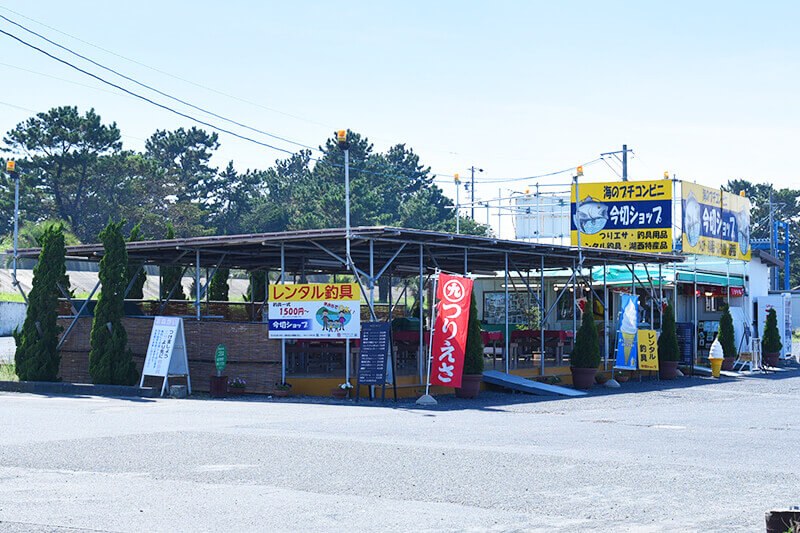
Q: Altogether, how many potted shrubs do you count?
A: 5